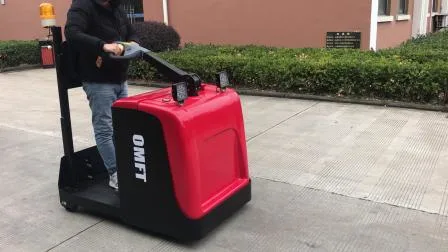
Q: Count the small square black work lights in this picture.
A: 2